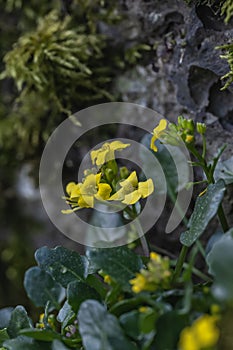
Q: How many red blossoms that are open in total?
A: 0